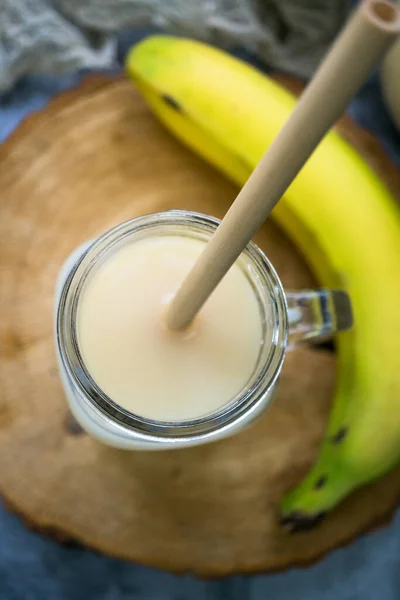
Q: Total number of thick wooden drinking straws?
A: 1